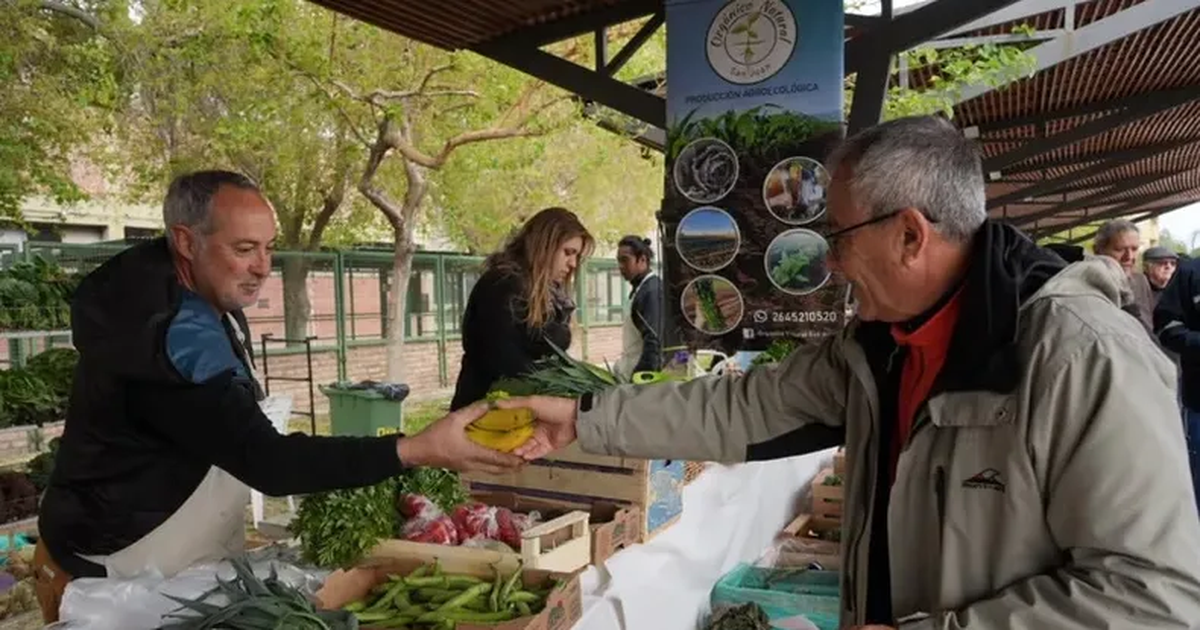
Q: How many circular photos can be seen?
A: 5